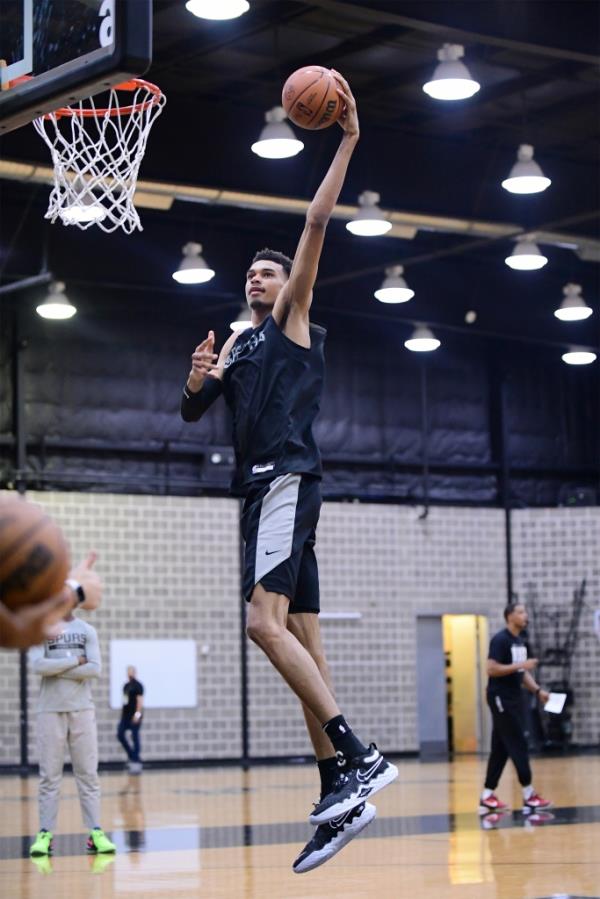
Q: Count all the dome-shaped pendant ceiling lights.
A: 14